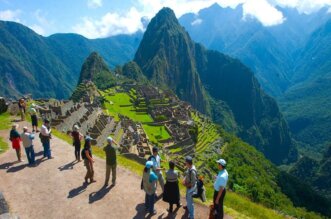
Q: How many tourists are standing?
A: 13